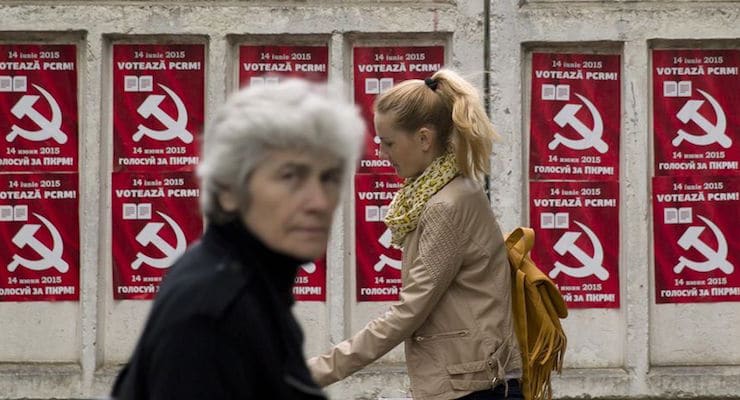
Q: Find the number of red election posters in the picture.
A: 12